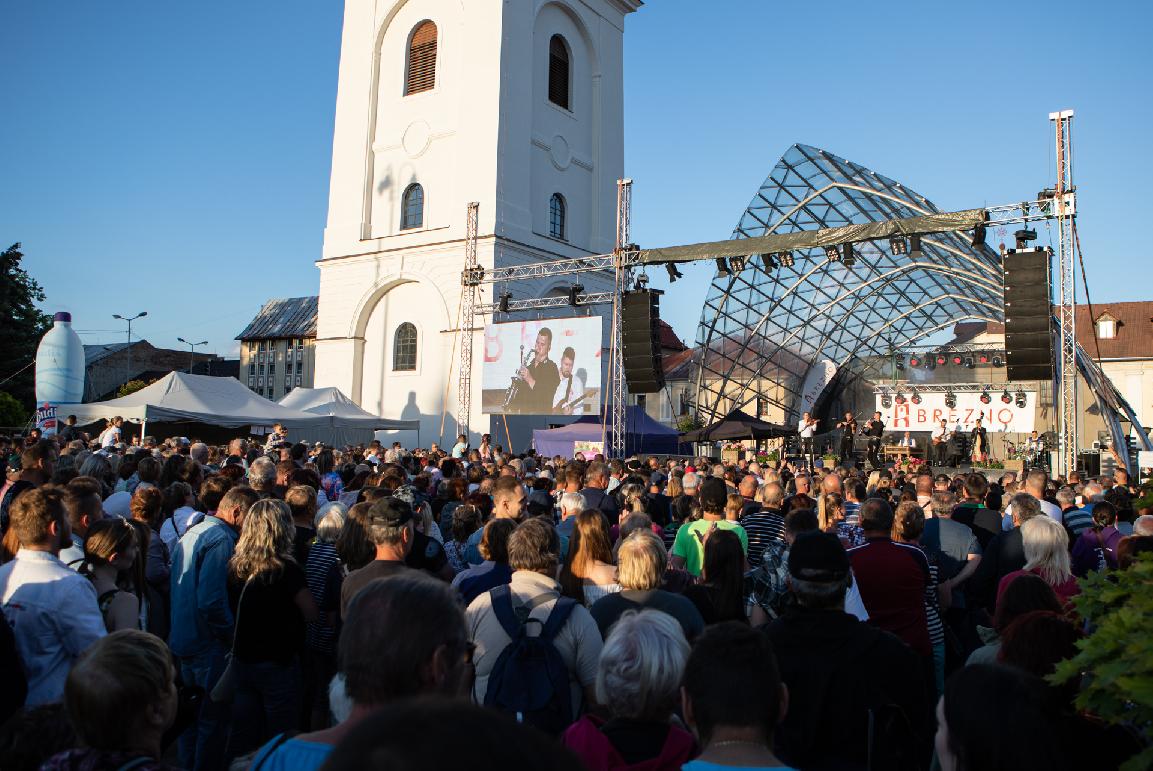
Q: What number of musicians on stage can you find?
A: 7